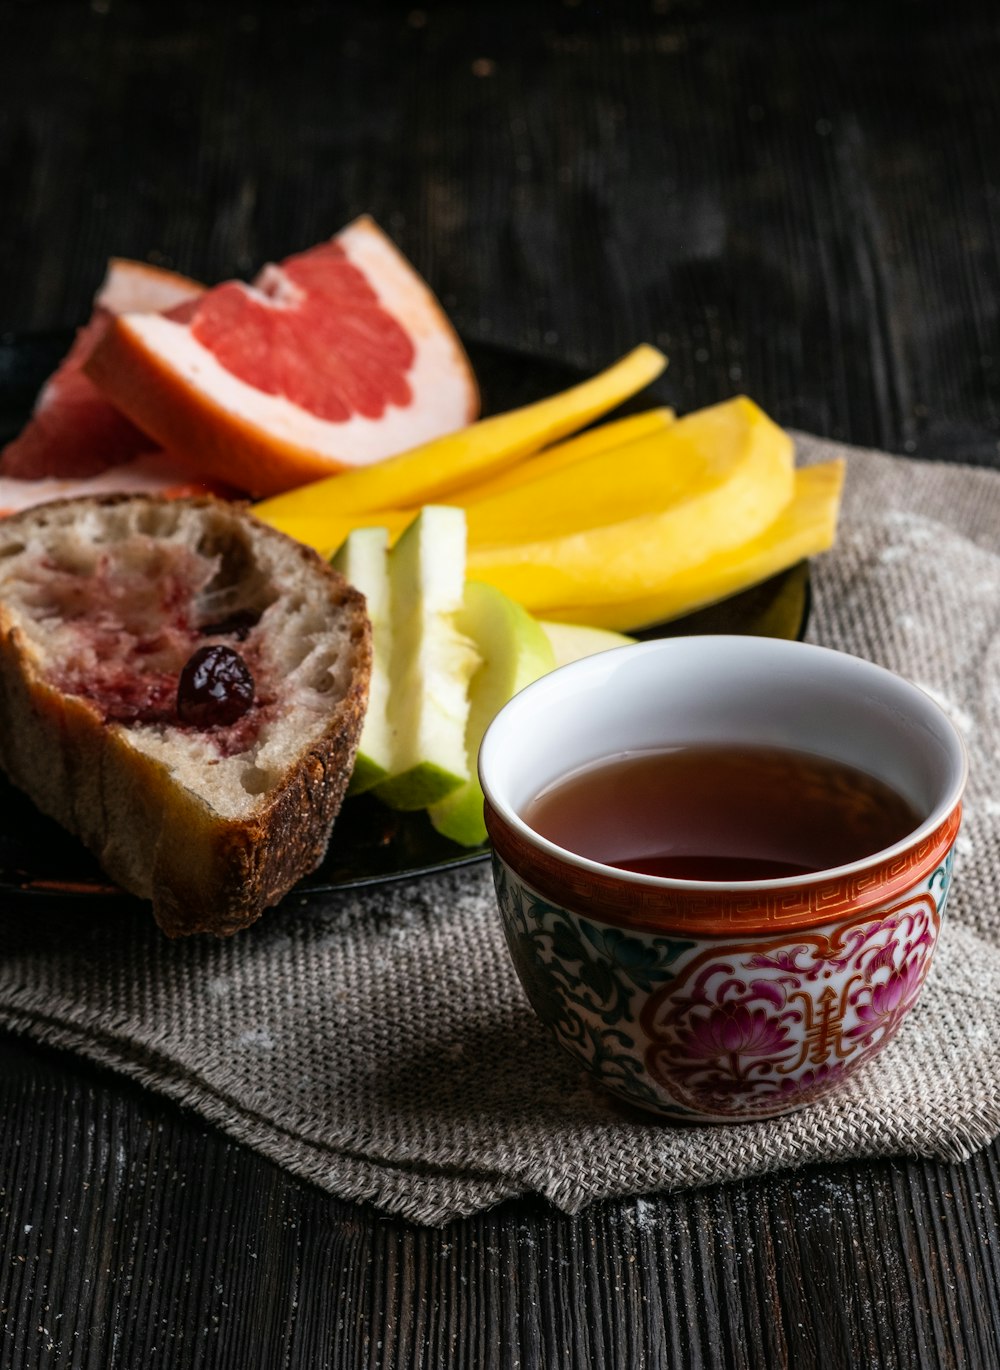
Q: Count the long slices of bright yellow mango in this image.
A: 4